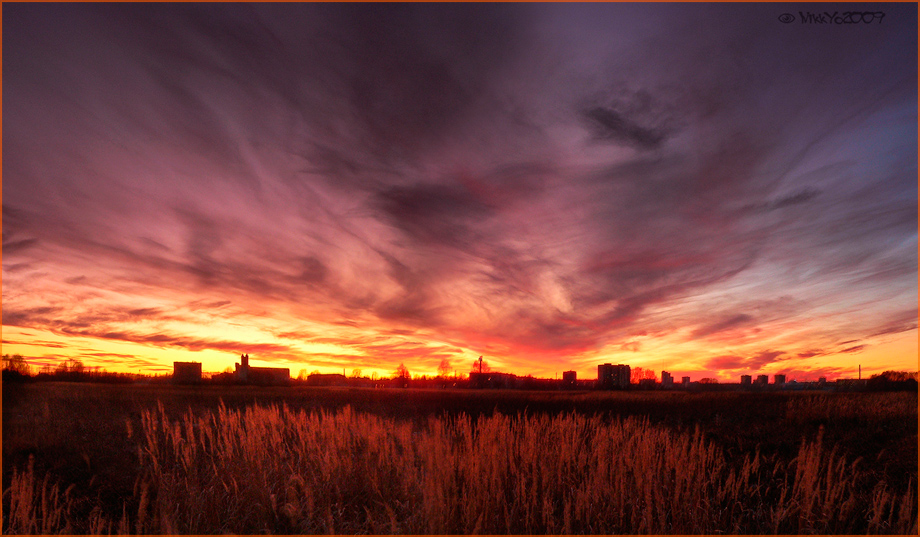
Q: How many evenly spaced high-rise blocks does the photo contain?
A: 3